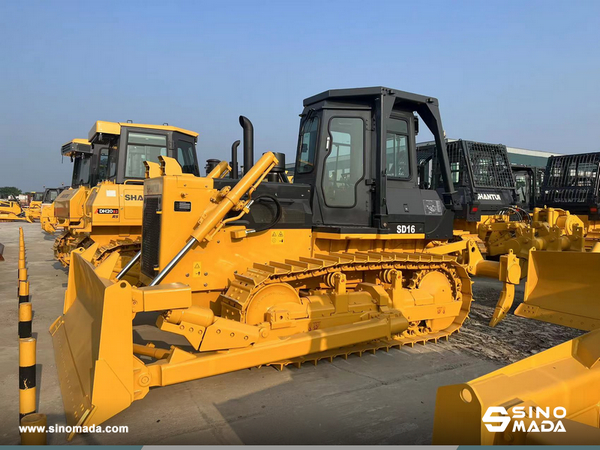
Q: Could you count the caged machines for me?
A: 2